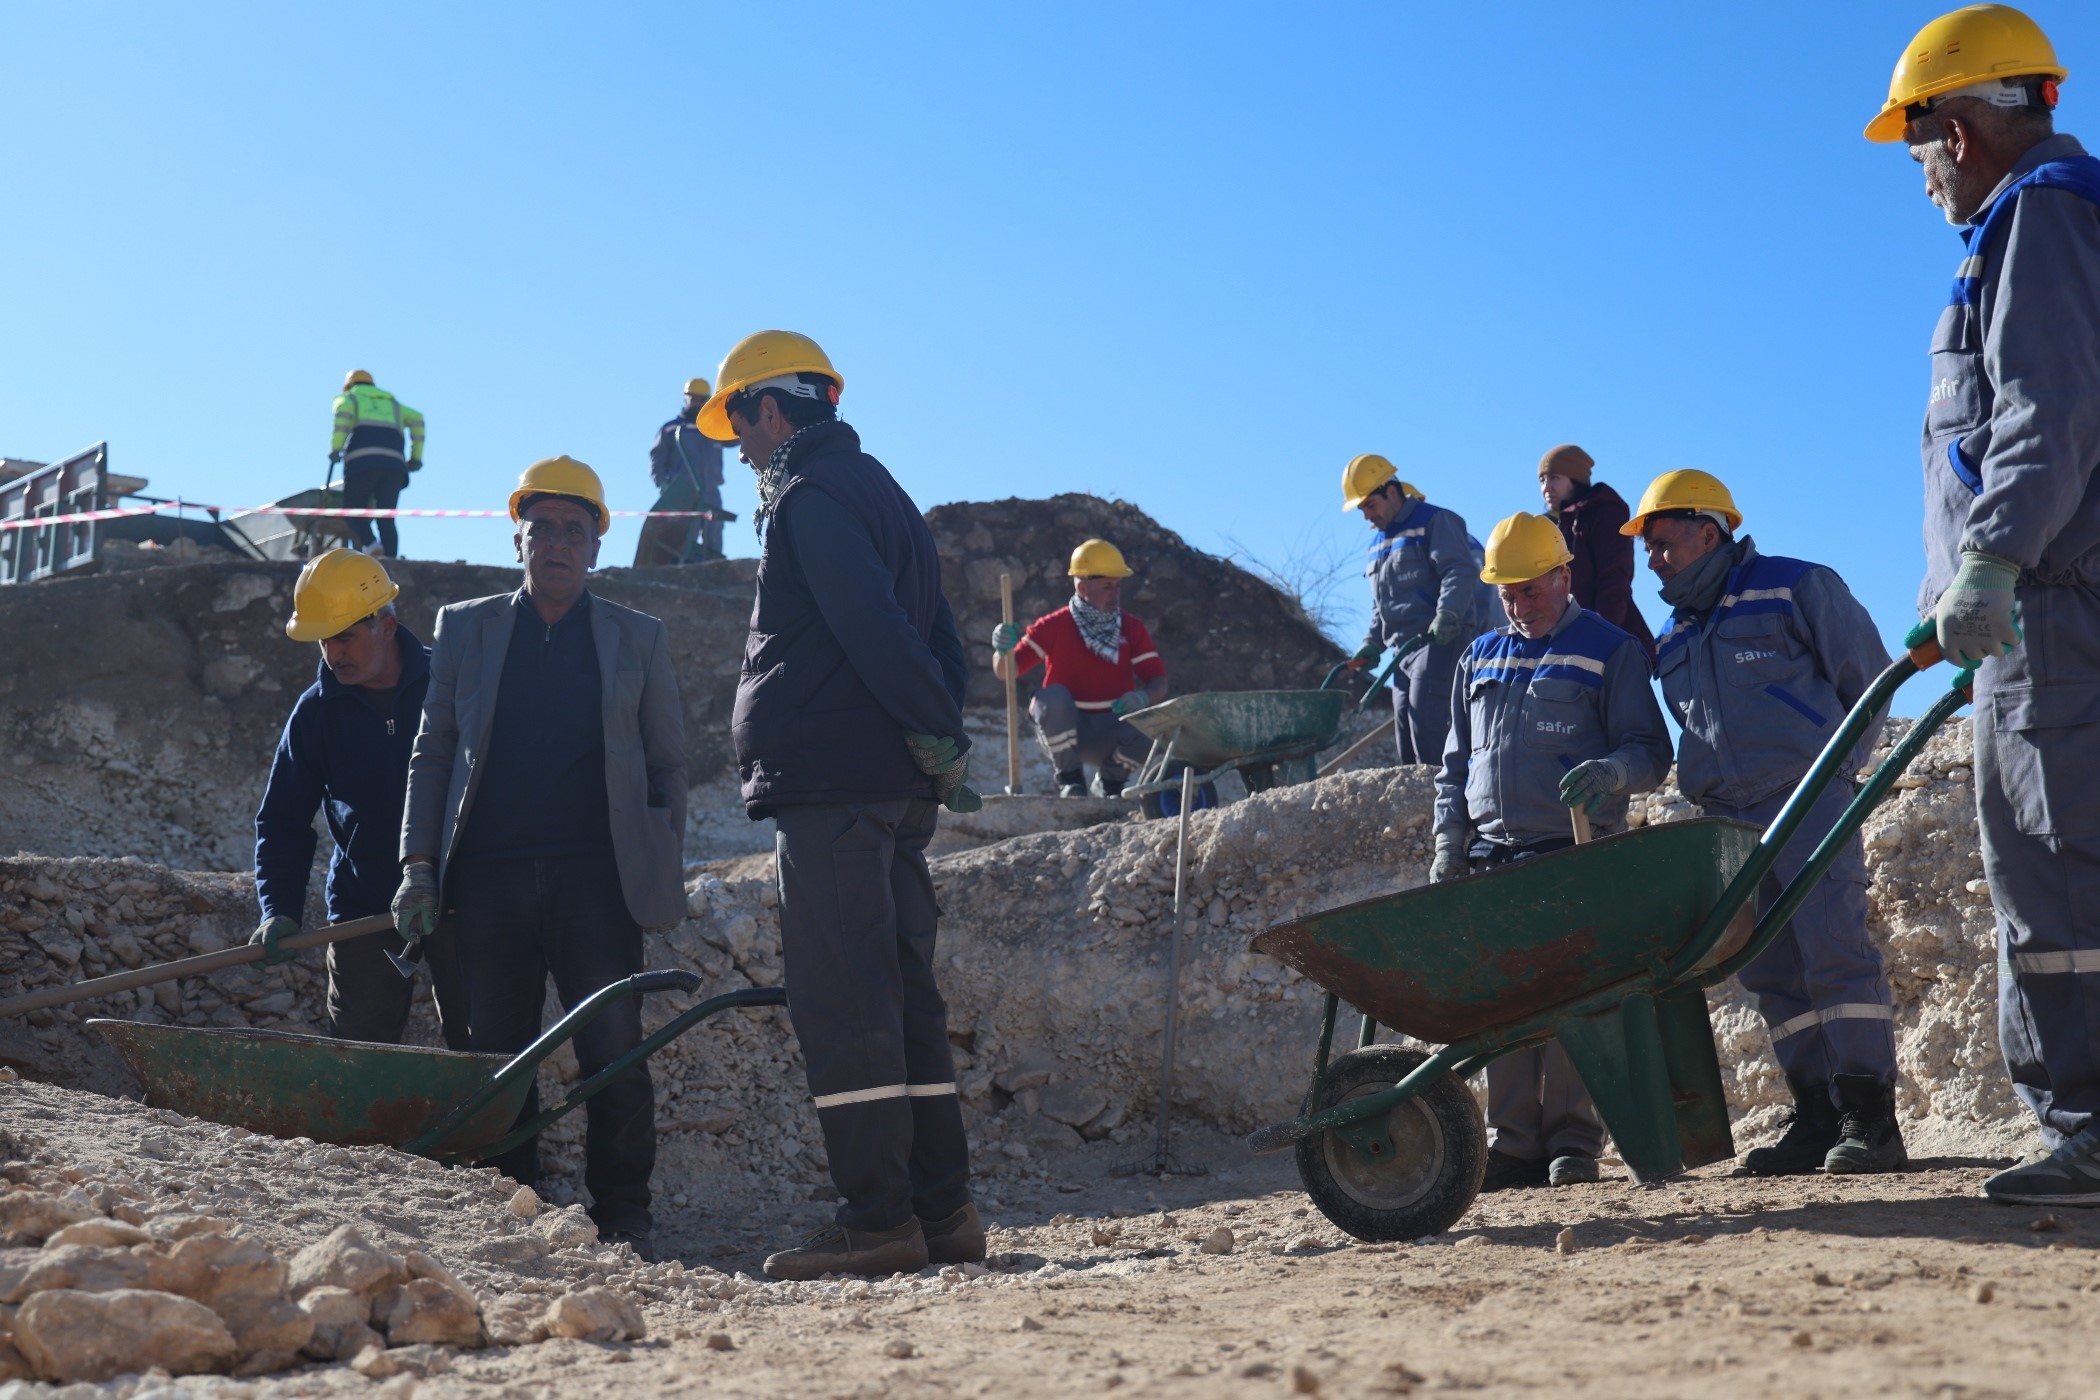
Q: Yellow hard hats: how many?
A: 11